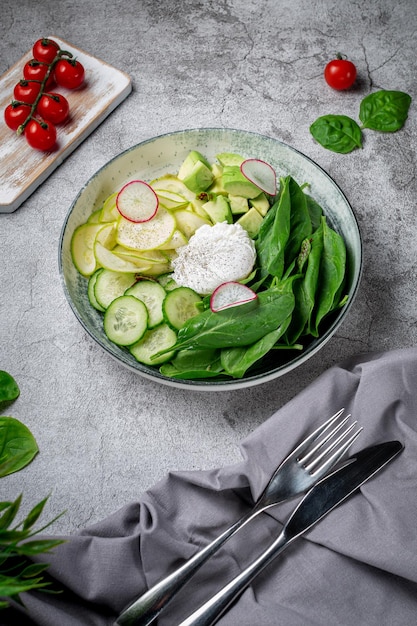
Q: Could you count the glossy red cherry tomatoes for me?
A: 8